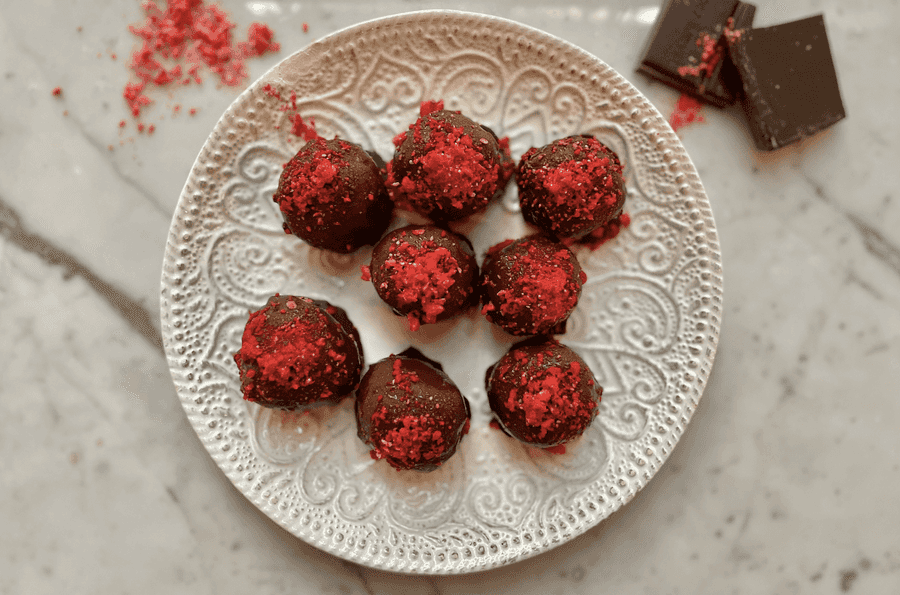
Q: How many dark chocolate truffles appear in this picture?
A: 8